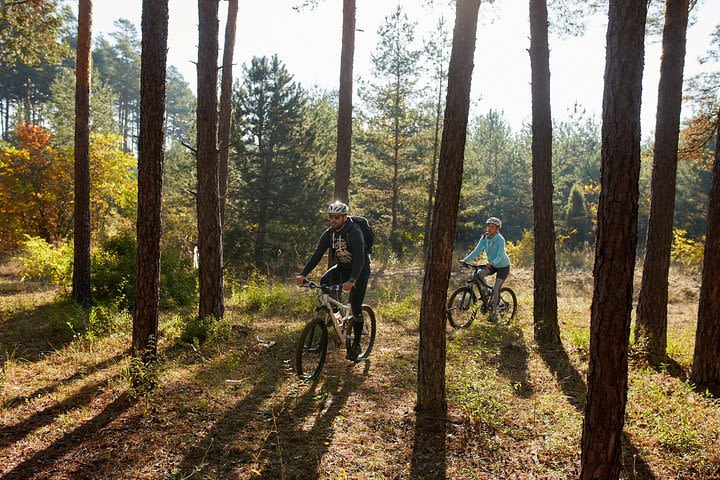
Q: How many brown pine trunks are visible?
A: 10